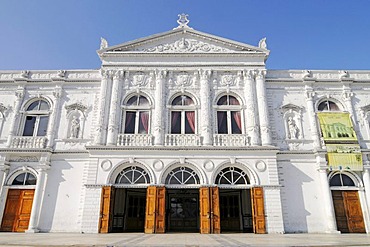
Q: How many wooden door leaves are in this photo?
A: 10